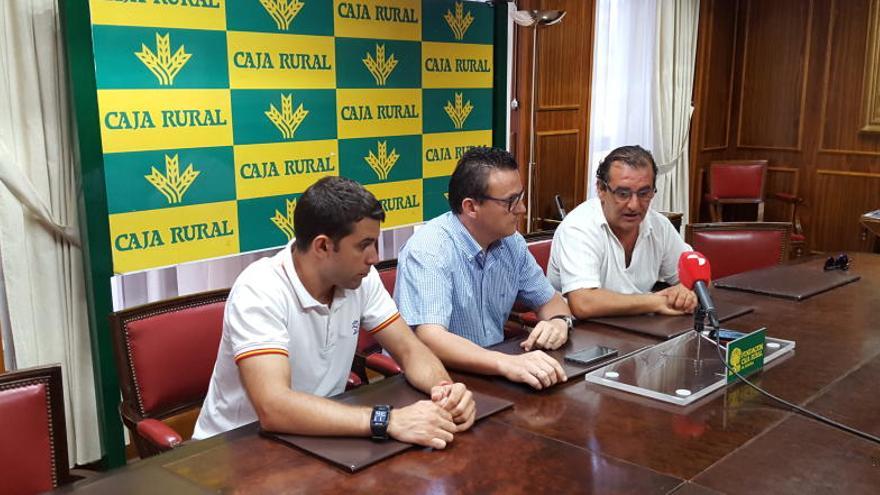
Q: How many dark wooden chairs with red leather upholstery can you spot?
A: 6